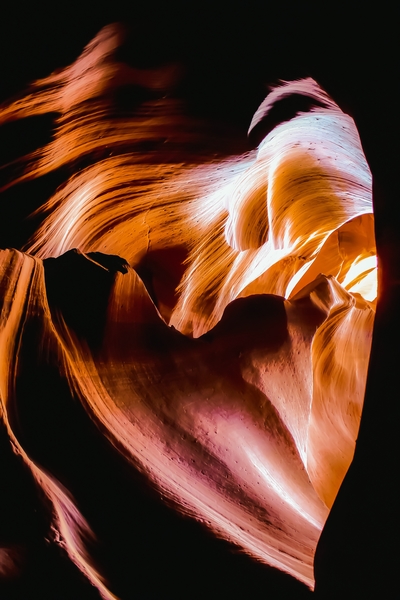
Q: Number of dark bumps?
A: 2